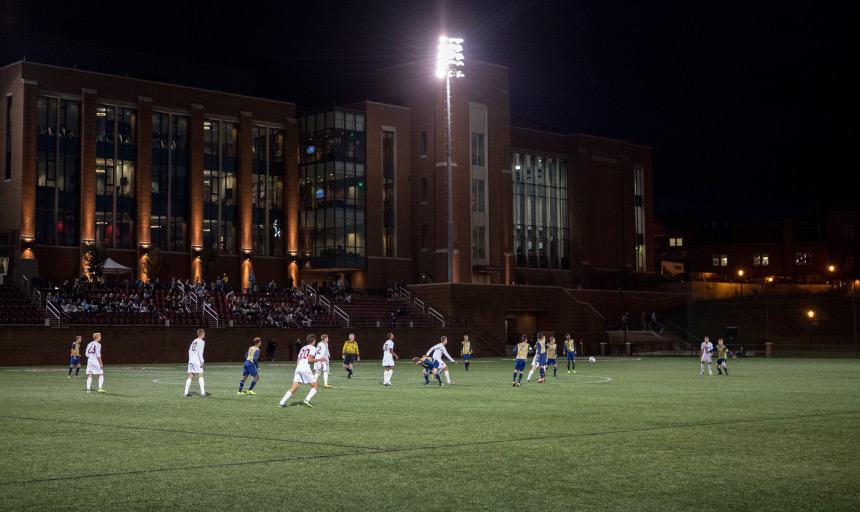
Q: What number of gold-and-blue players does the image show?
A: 9